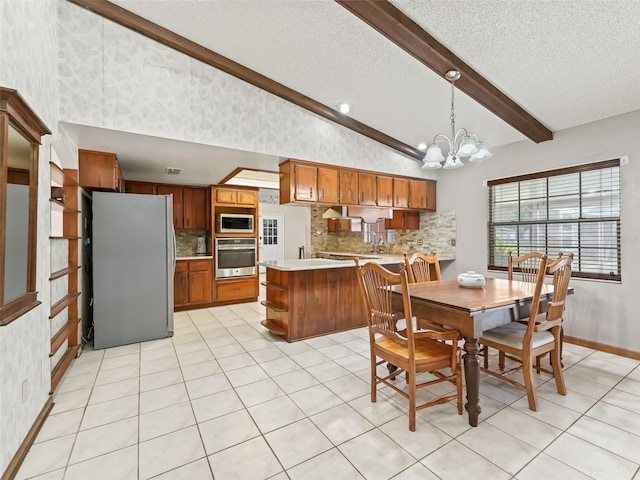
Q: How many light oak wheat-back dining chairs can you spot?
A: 4